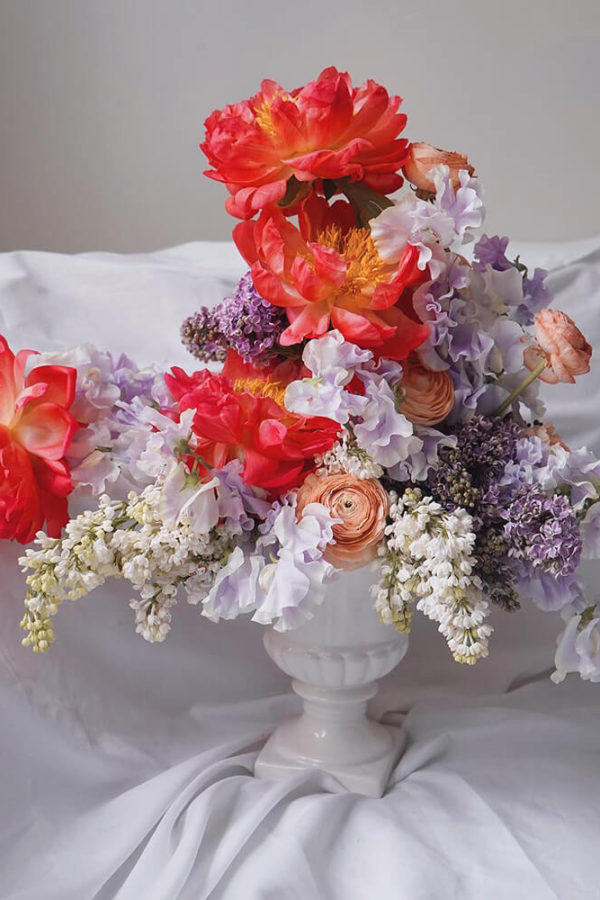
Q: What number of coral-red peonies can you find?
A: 4